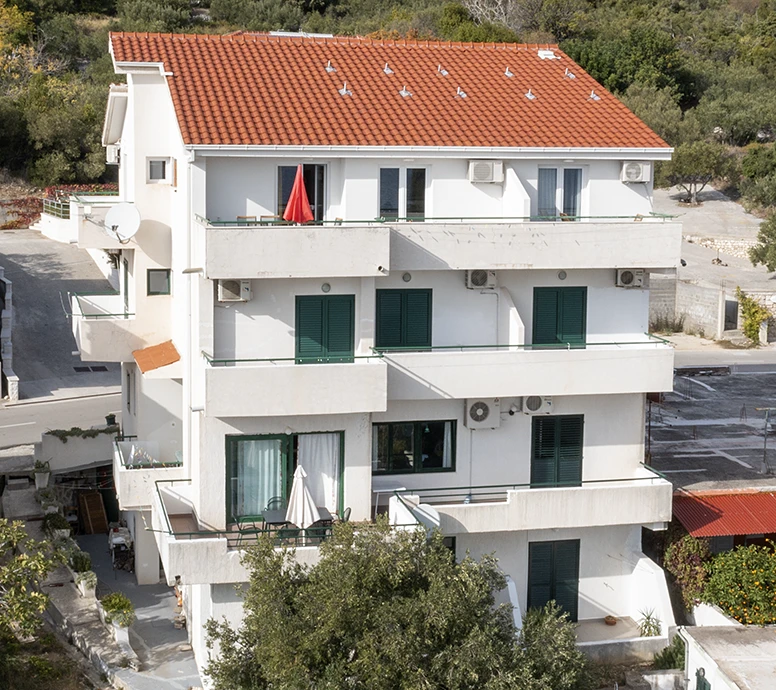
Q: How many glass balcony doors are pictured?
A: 4